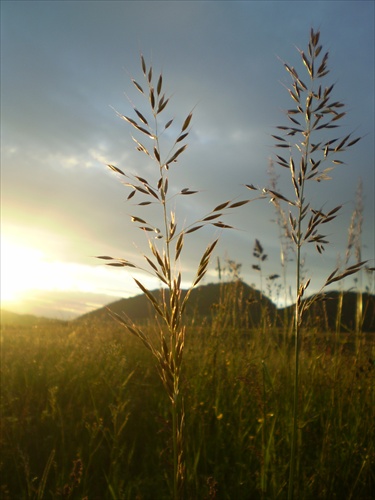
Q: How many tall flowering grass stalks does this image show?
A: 2